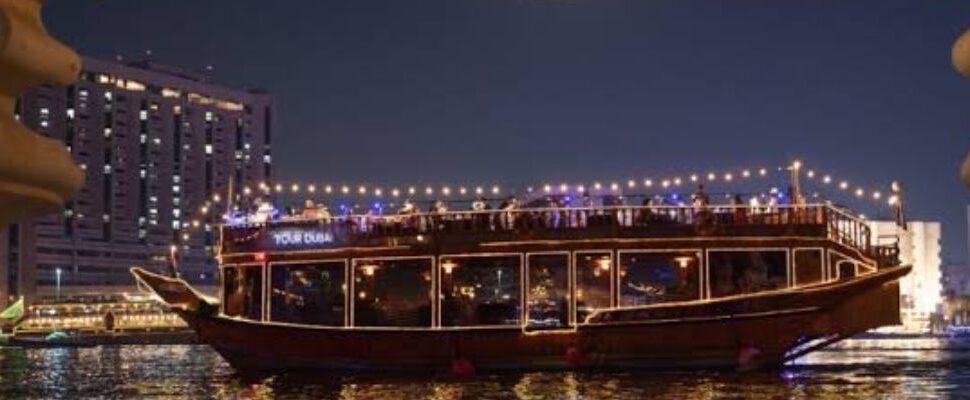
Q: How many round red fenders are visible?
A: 3